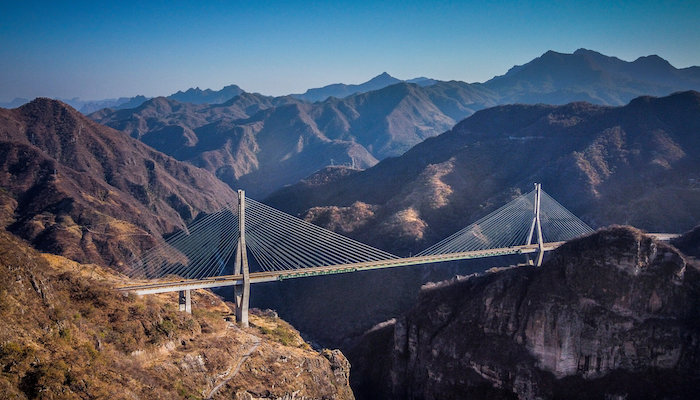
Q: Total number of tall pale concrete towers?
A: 2